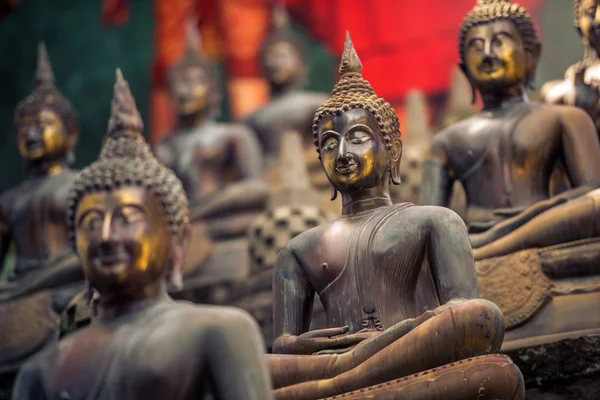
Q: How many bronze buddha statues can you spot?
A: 7